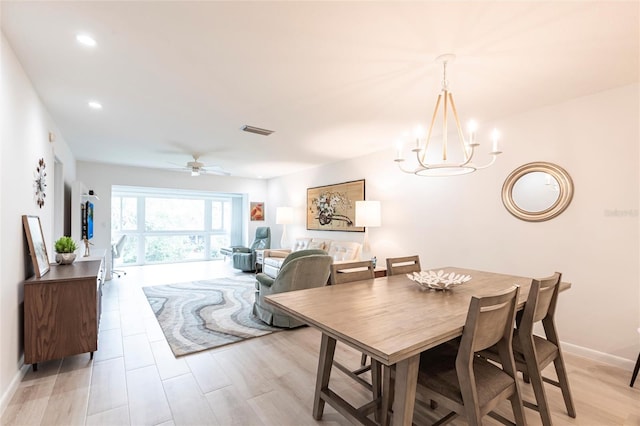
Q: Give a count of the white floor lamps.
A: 2